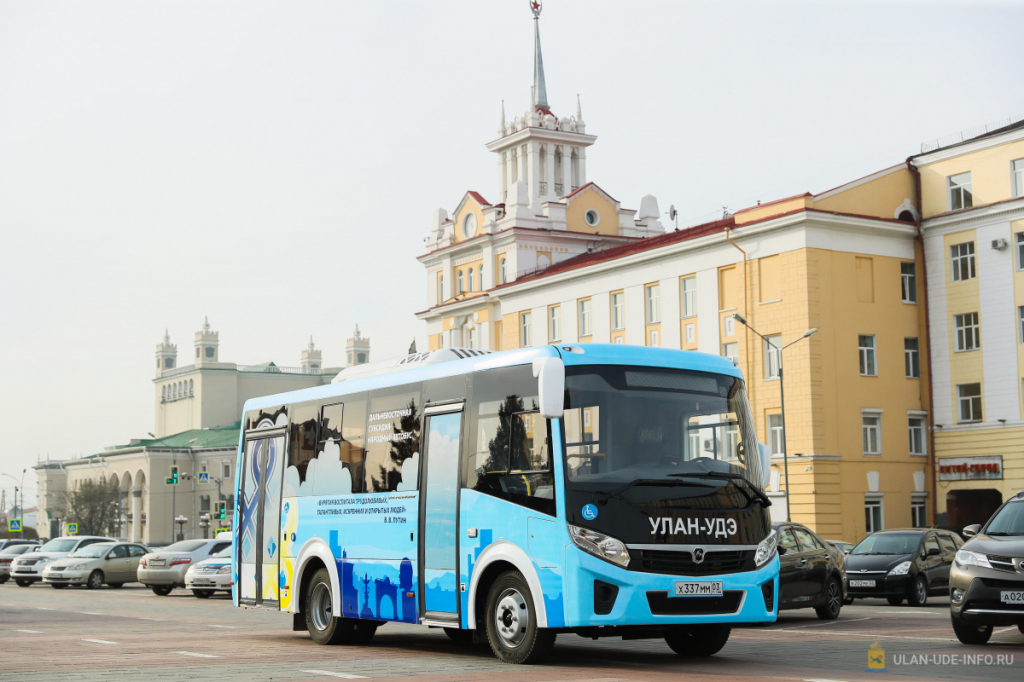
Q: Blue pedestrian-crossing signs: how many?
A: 4